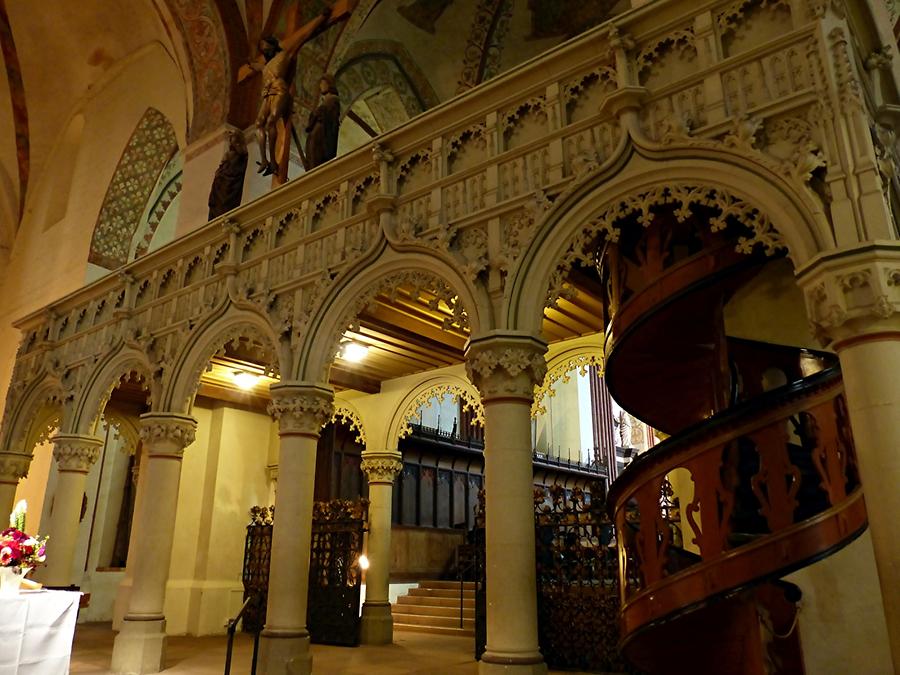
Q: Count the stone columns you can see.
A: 7